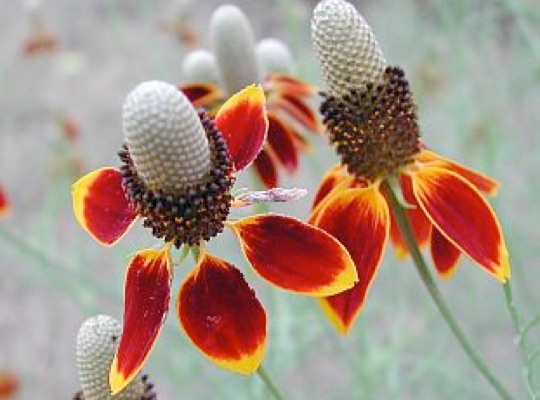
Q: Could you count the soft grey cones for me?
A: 6